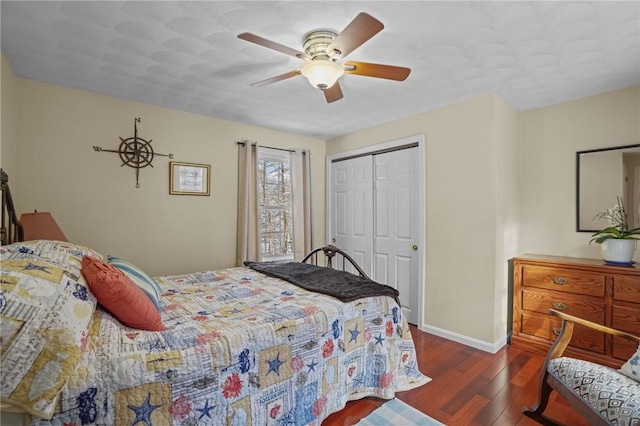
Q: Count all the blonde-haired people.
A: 0